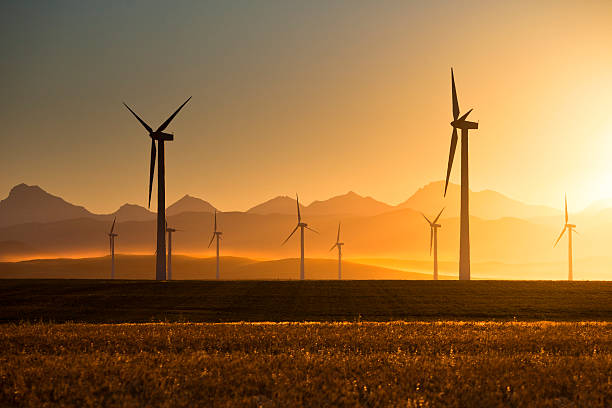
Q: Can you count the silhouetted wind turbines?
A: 9